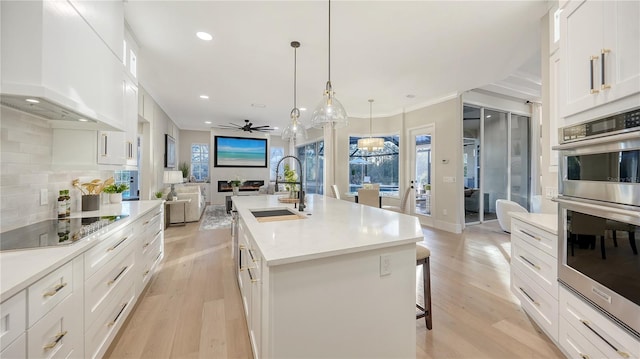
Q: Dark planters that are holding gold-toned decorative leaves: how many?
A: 1